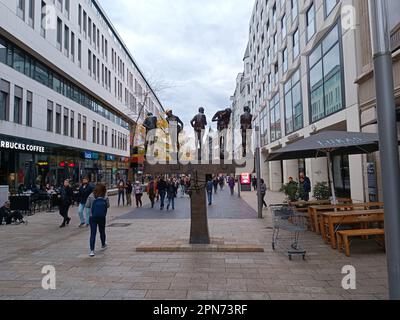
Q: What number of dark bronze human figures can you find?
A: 5